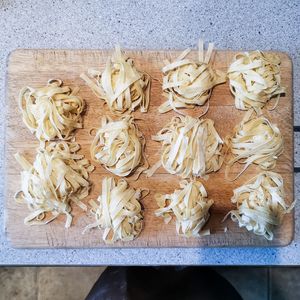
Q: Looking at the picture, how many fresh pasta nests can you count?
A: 11